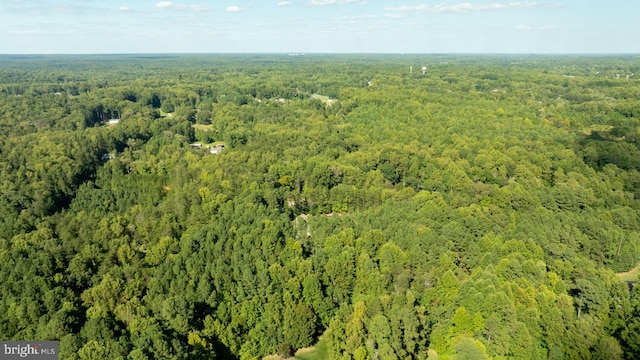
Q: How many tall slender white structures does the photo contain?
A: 2